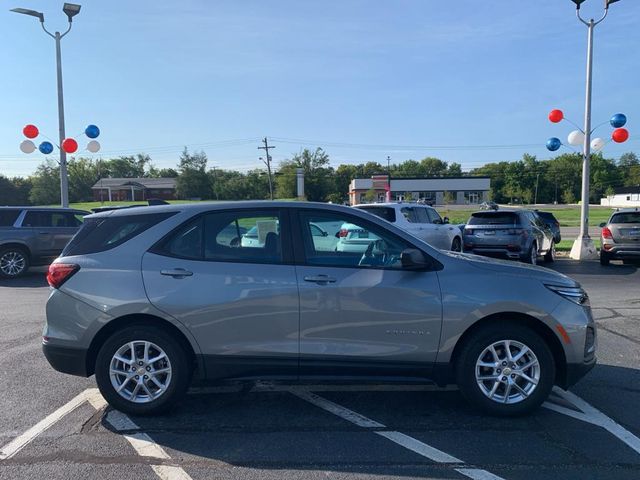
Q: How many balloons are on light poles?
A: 12